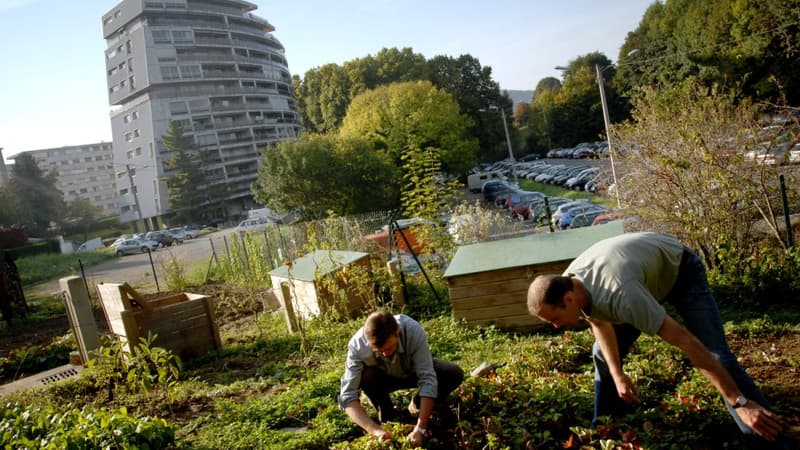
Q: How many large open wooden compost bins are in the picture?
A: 1